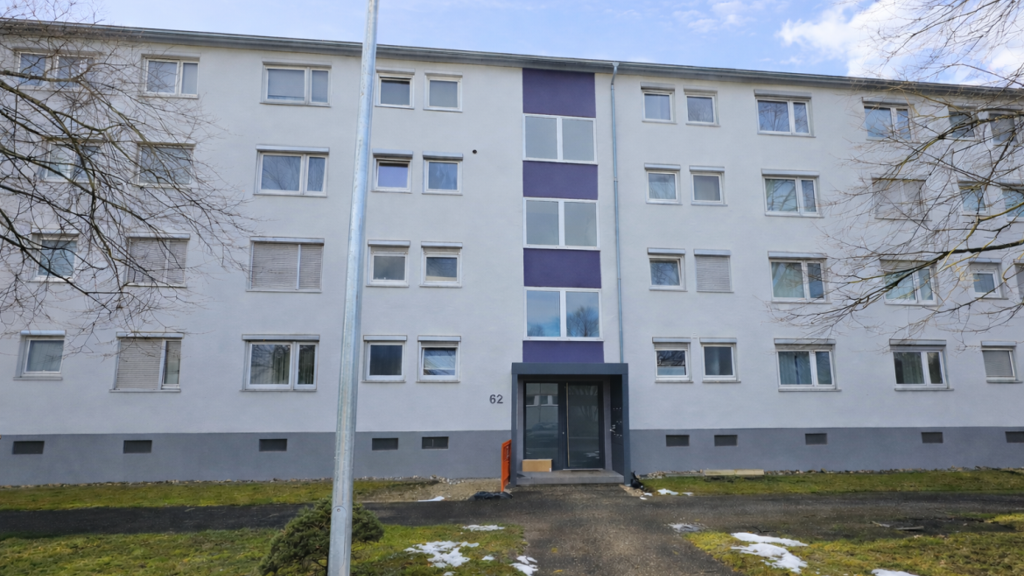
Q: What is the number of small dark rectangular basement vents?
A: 10